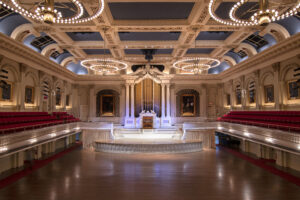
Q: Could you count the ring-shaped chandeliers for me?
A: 4